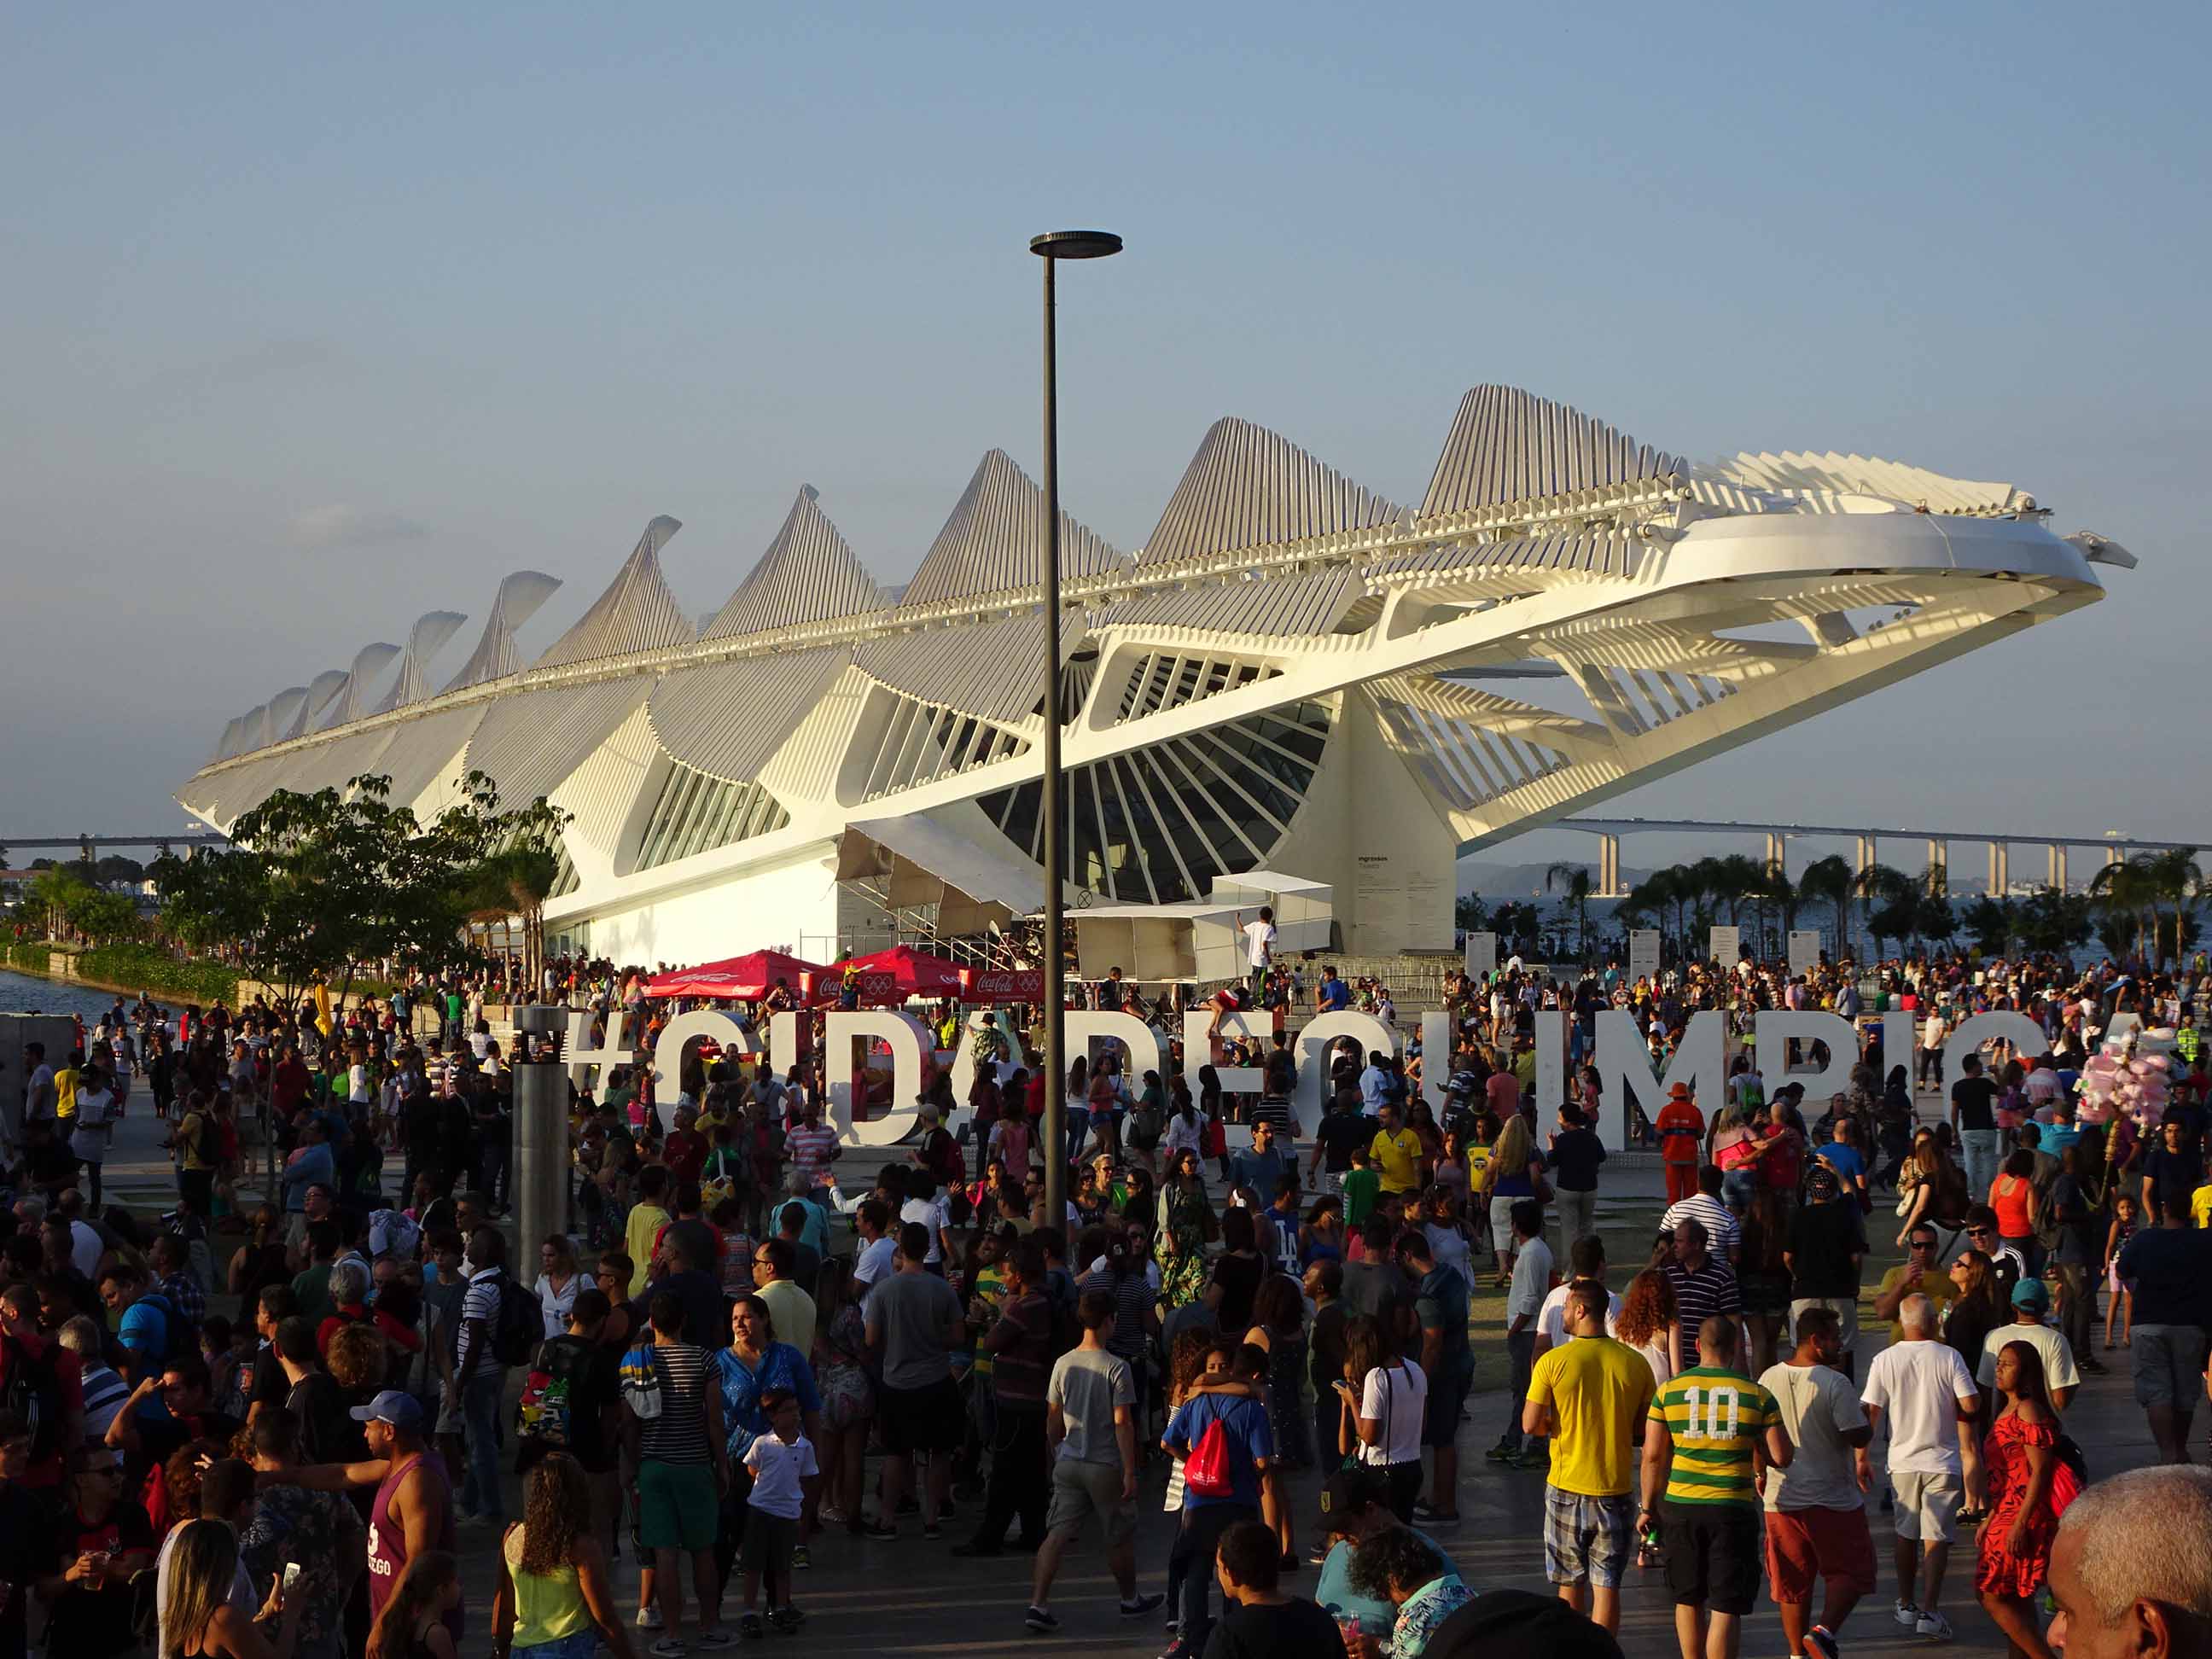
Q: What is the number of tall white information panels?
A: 4